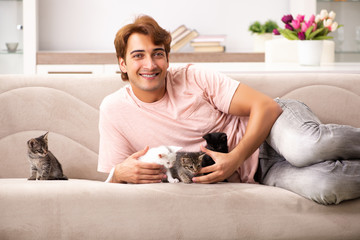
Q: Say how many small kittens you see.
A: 4